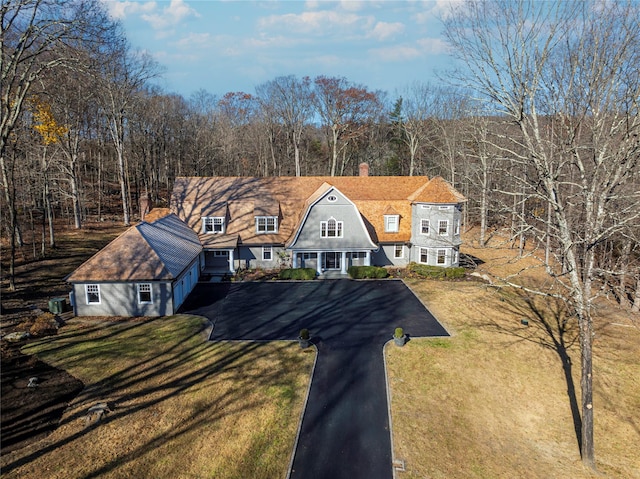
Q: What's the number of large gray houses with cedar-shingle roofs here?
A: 1